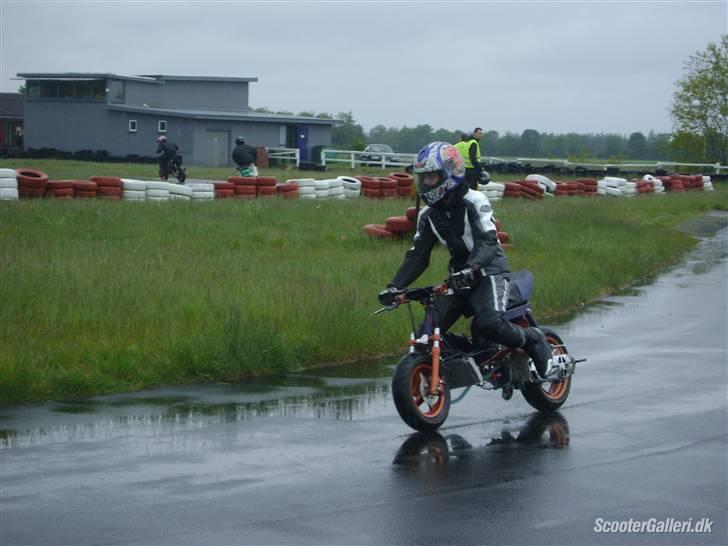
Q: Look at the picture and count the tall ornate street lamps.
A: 0